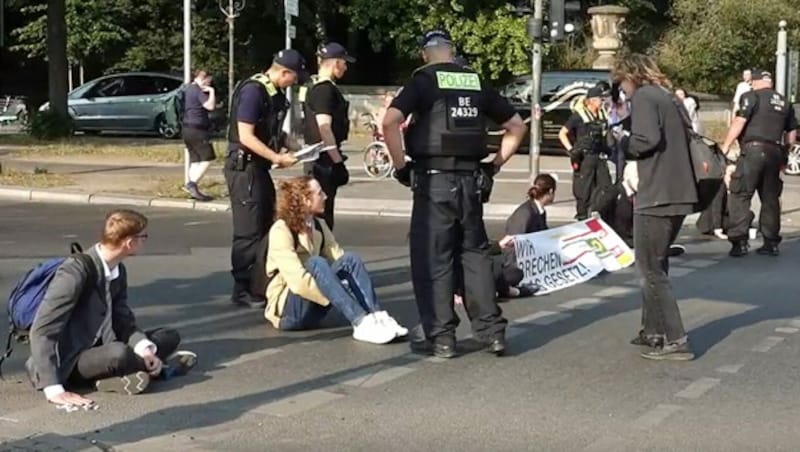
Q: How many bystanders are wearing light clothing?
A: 2